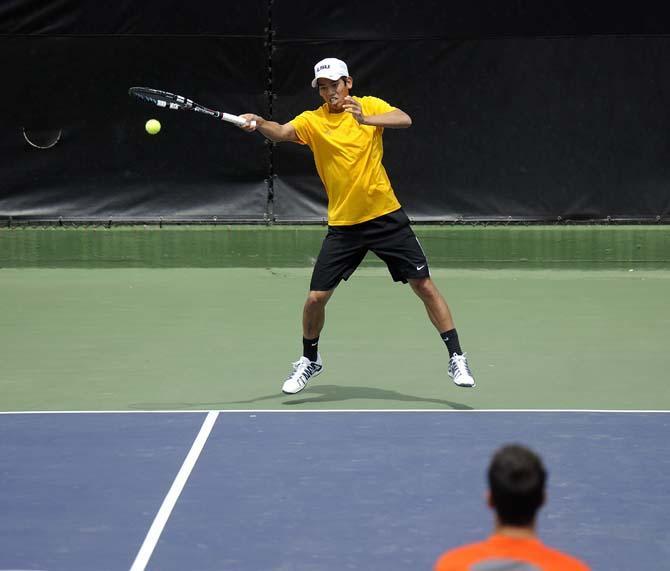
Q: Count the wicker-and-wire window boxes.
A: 0